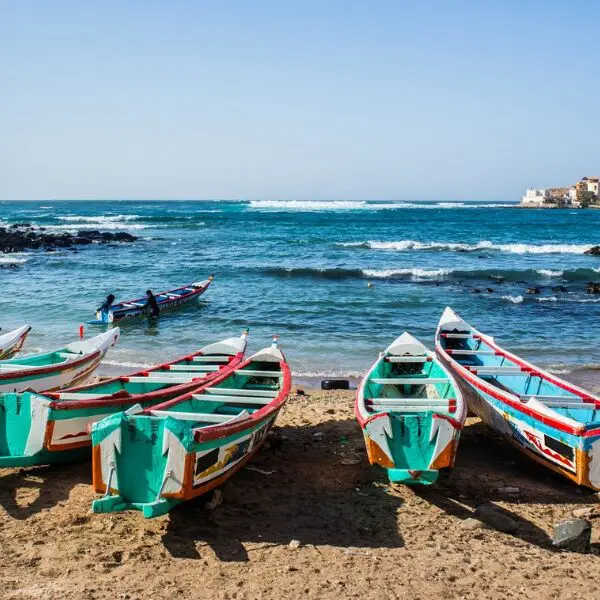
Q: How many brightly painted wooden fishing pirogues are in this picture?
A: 7